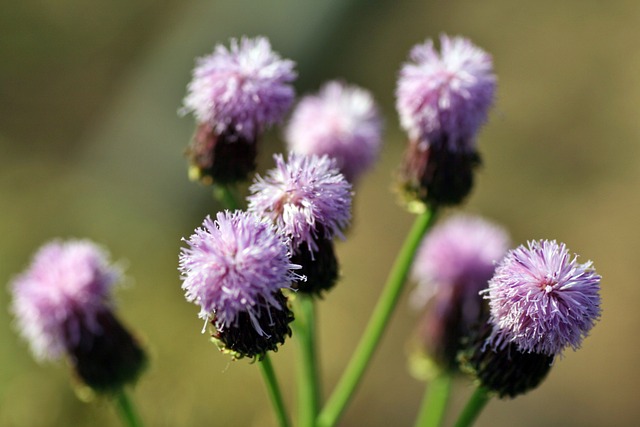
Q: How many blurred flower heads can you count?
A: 3